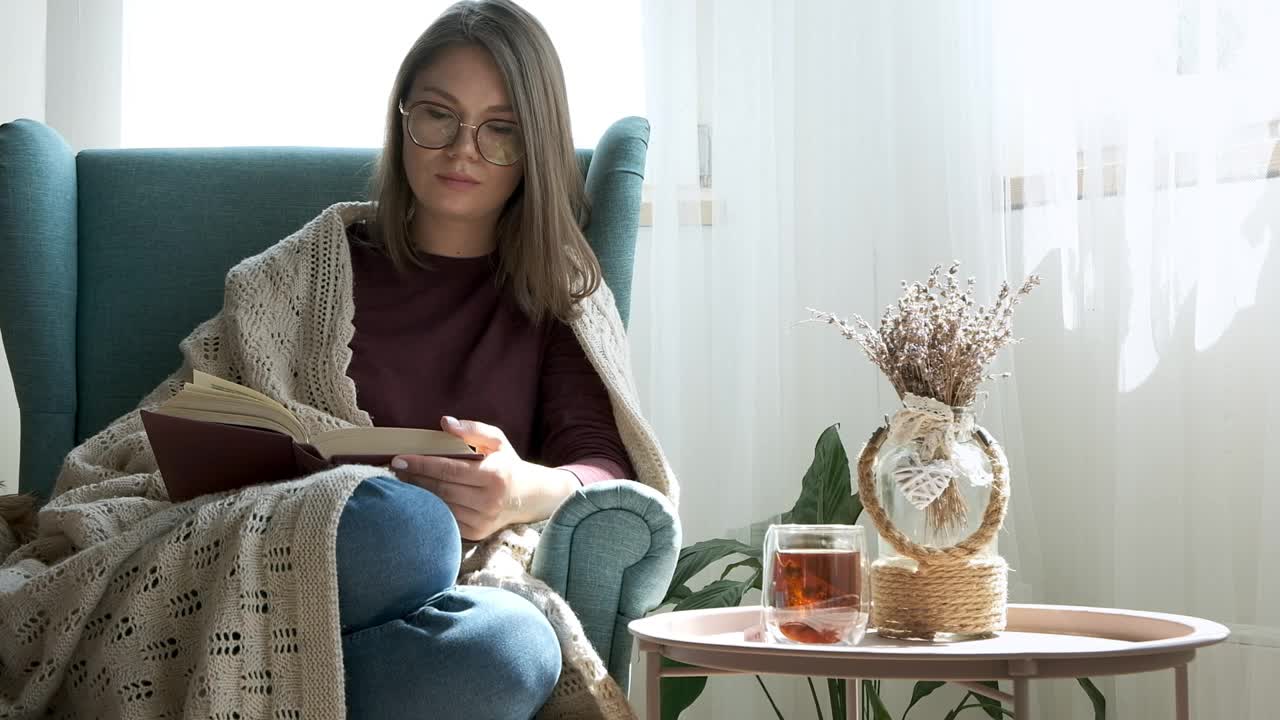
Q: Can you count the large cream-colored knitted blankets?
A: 1